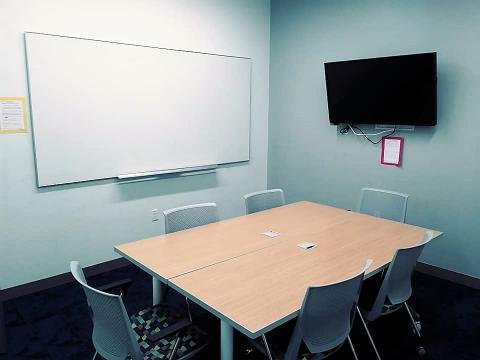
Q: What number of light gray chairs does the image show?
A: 6